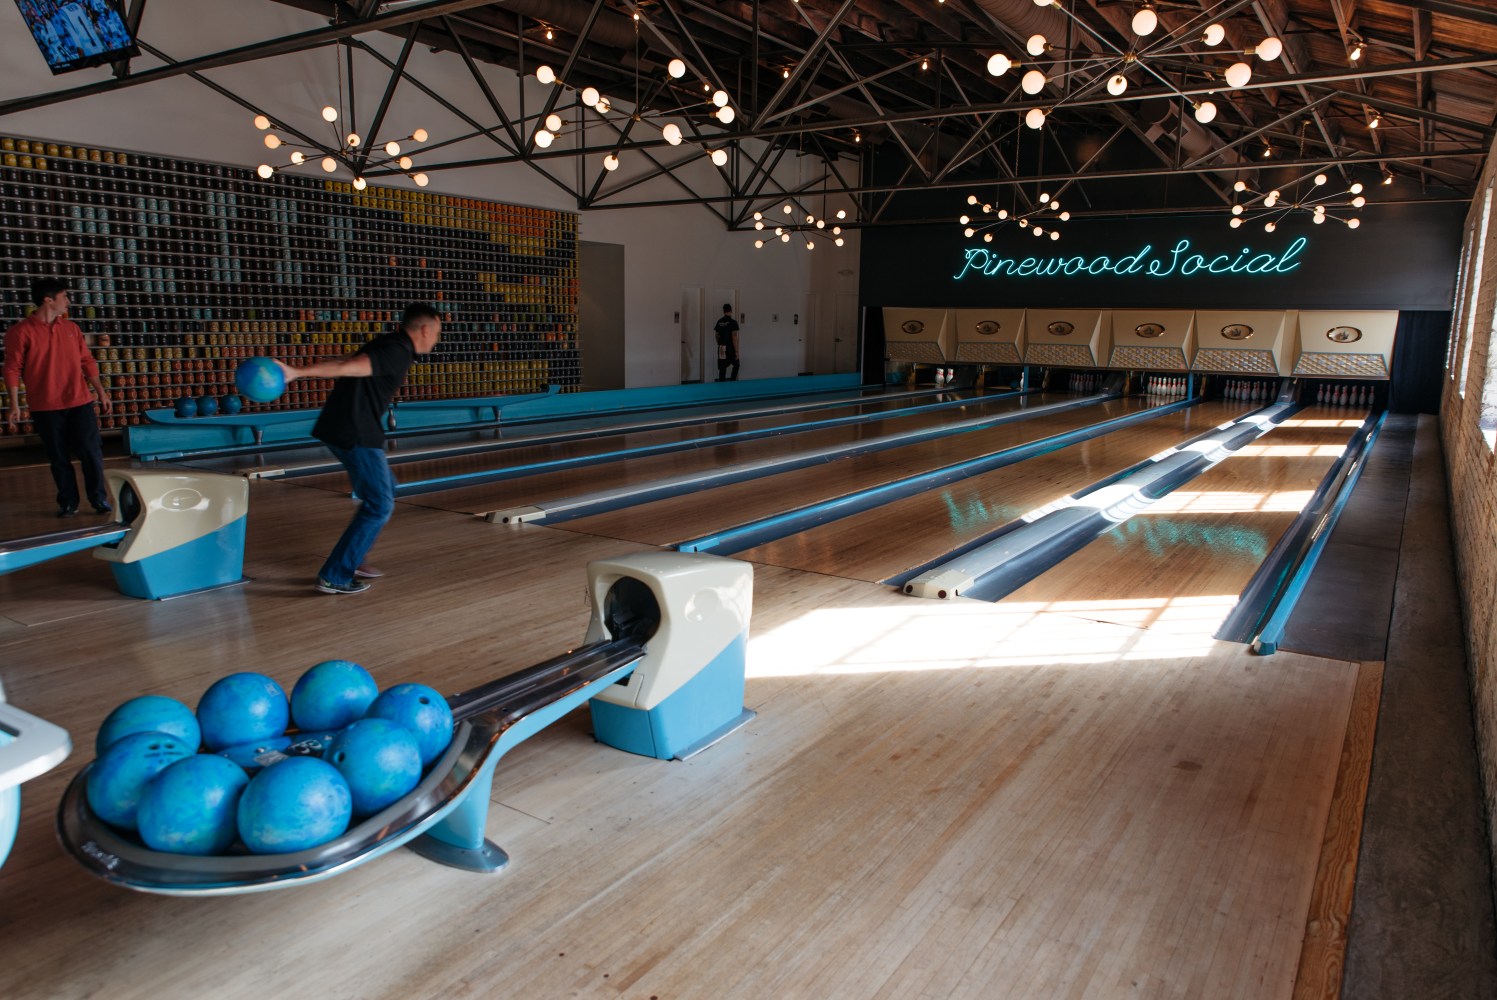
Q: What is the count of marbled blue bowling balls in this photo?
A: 12